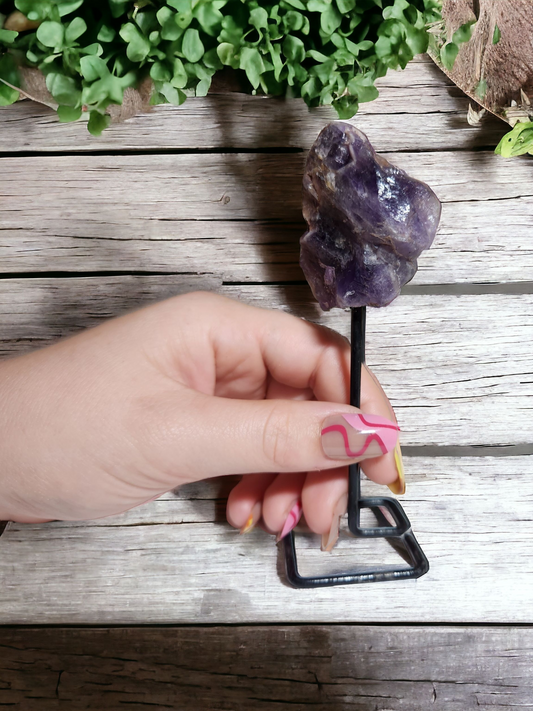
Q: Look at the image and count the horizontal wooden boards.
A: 5